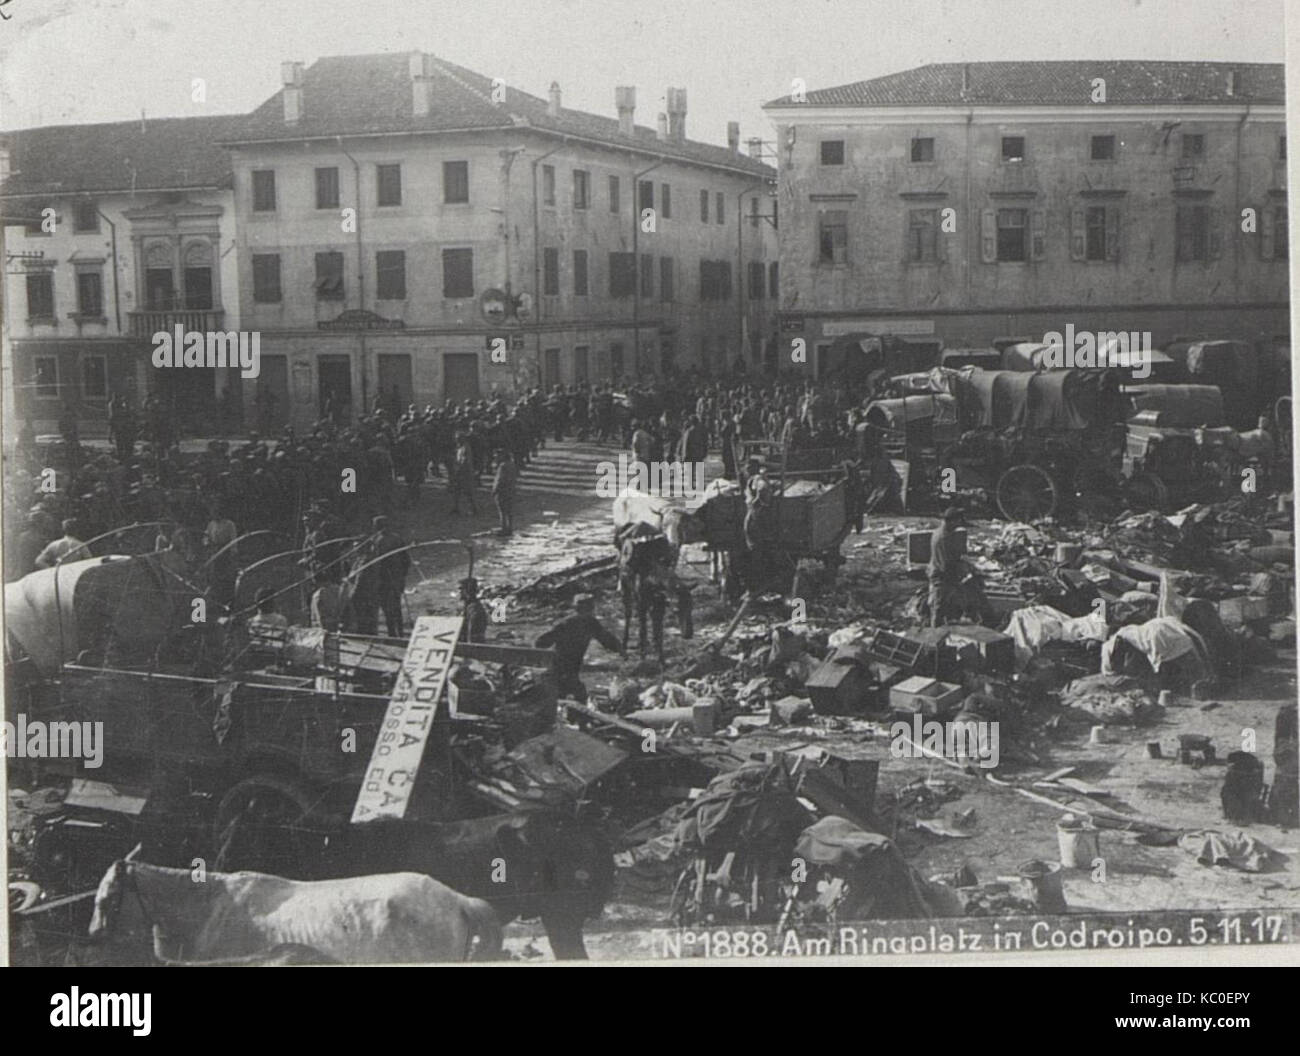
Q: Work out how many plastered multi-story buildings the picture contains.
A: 3